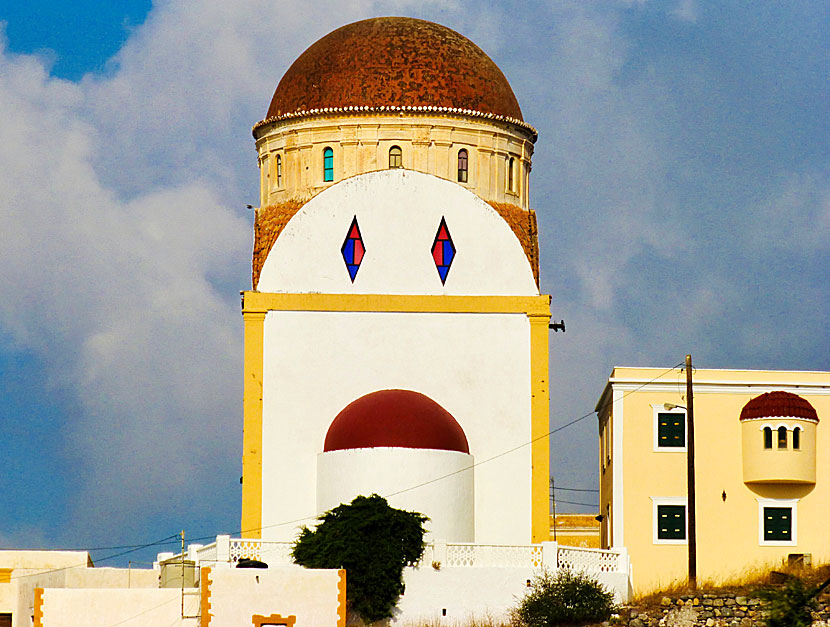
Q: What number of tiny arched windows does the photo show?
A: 8